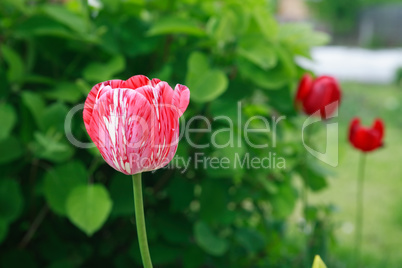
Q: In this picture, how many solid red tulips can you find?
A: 2